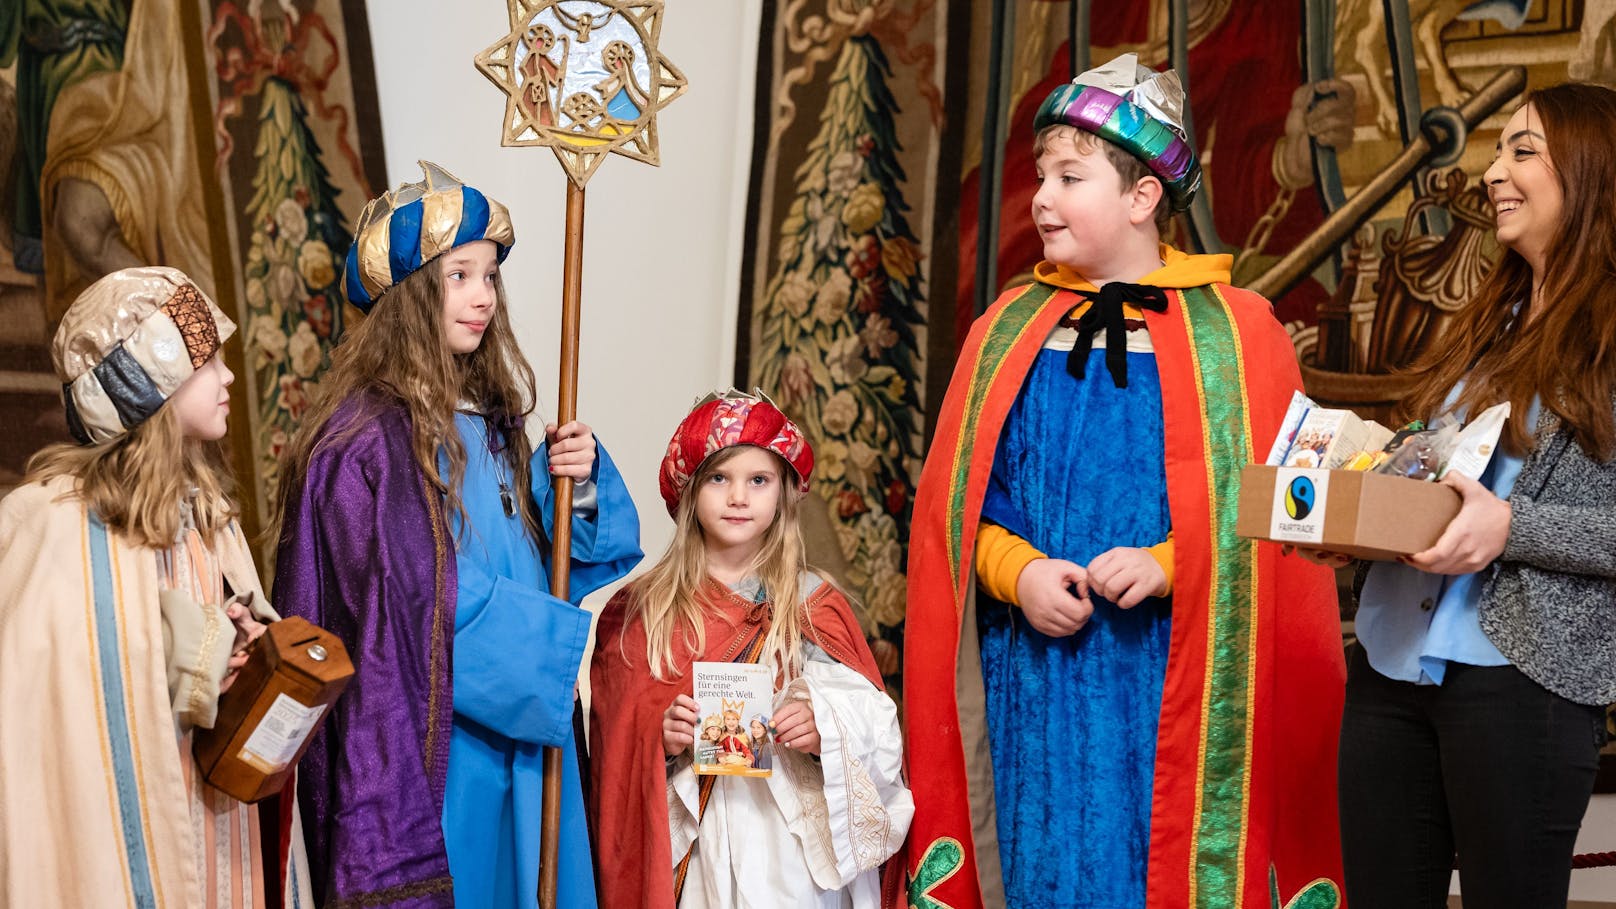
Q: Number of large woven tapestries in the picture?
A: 2